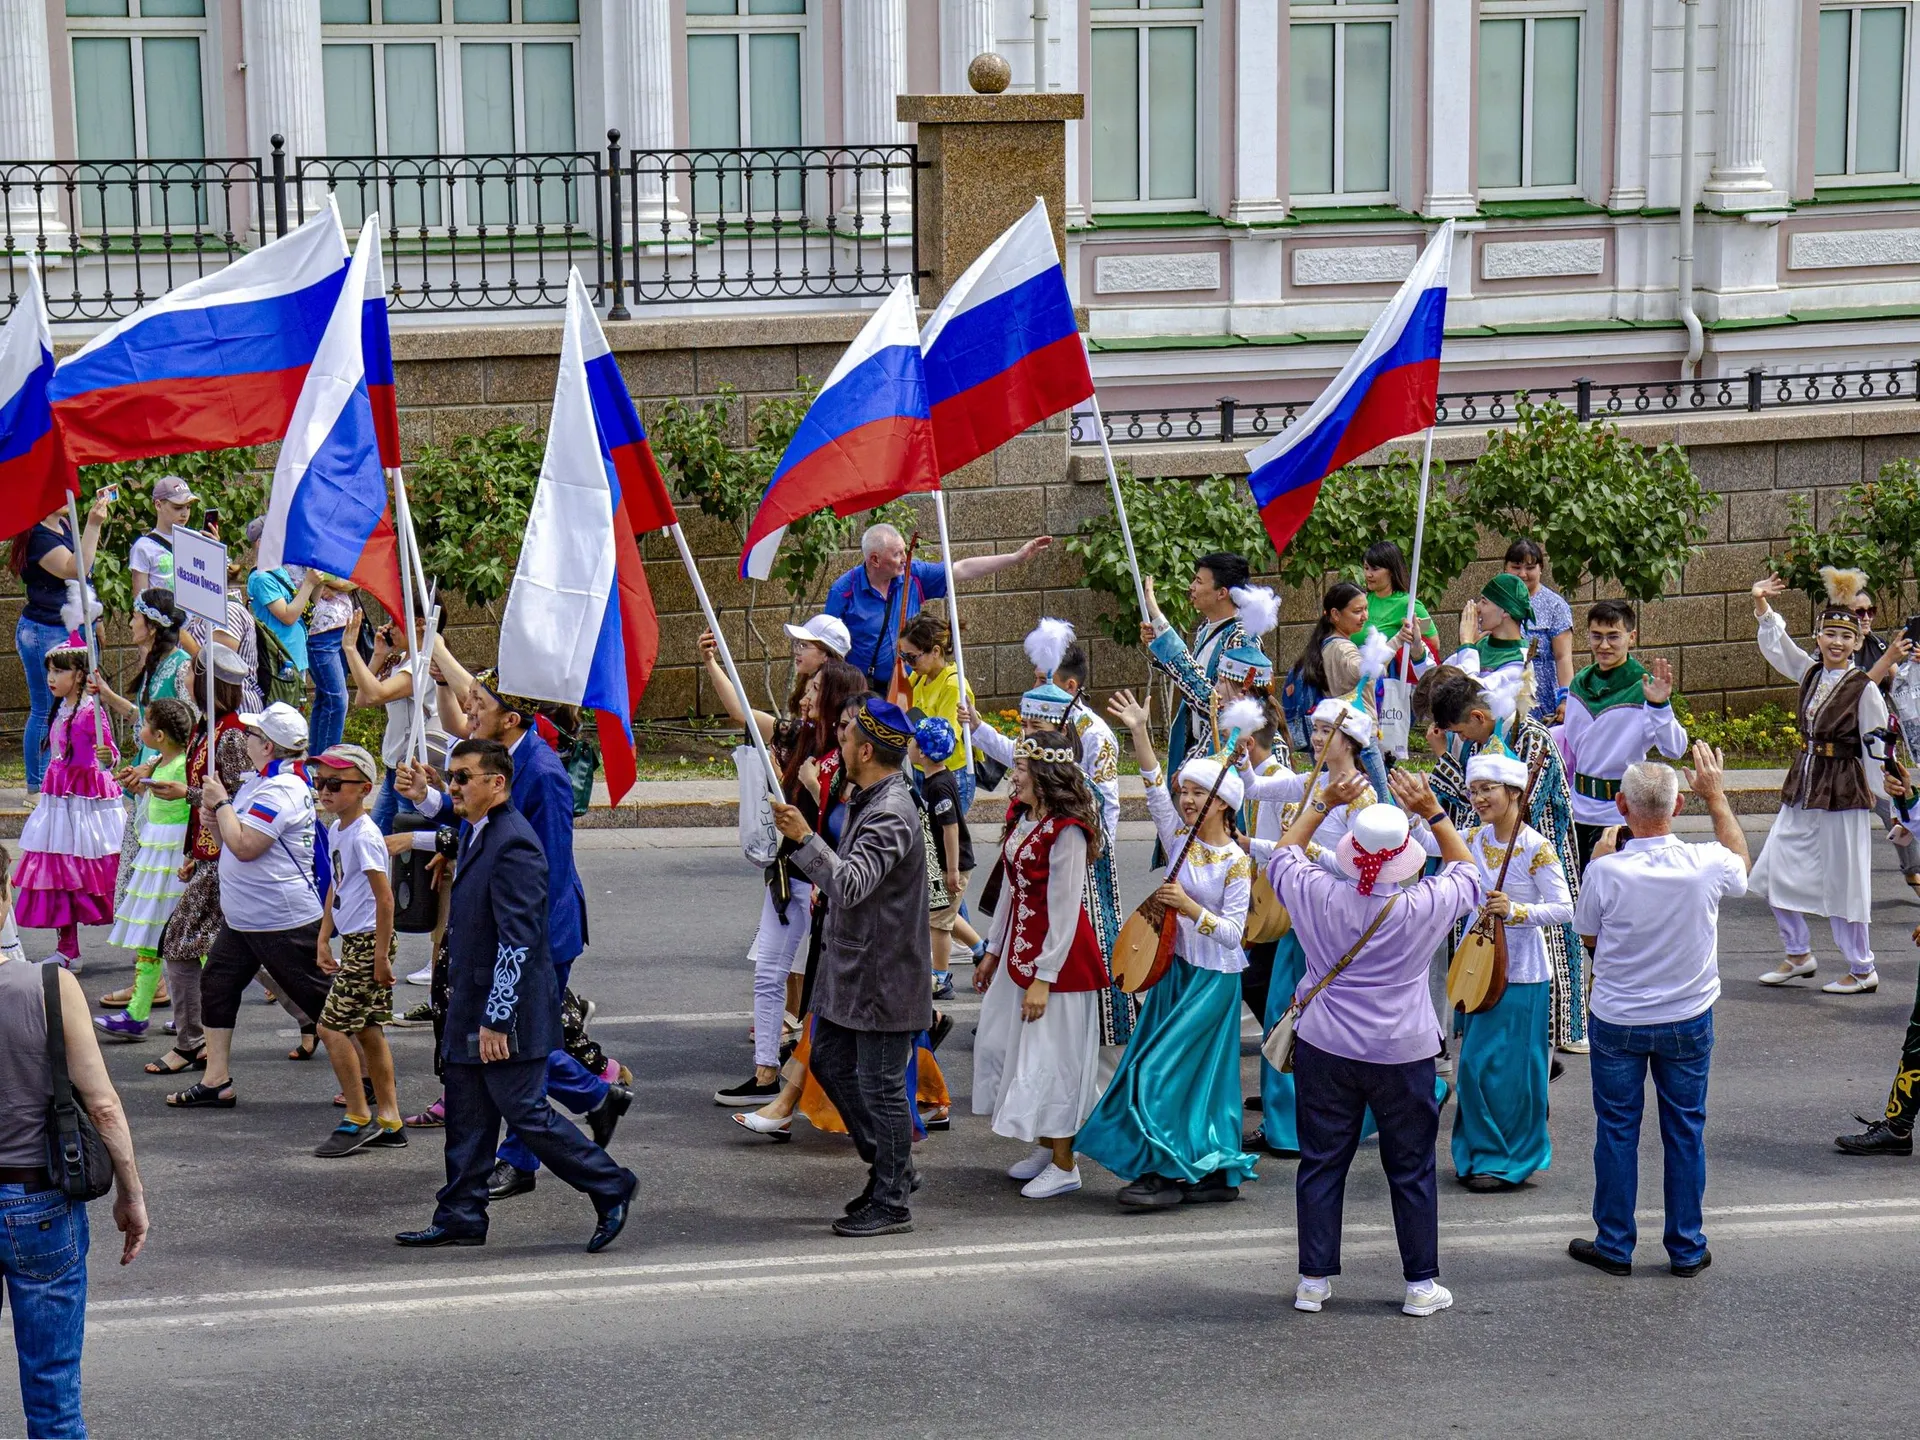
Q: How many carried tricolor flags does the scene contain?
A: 7